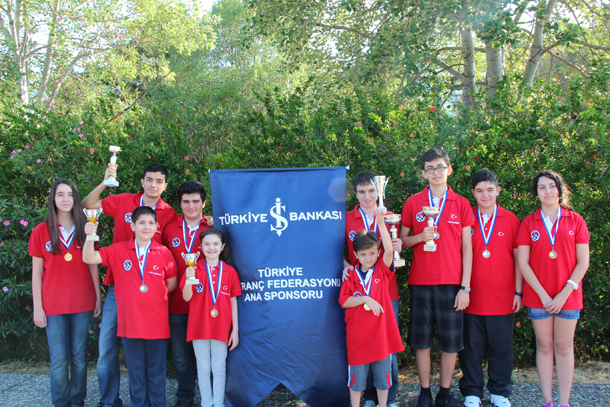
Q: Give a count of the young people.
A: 10